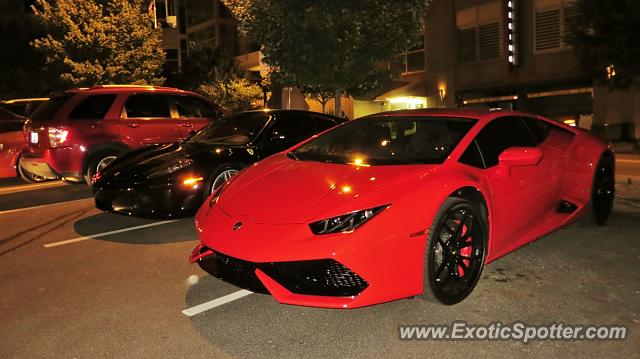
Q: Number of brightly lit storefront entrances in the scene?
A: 1